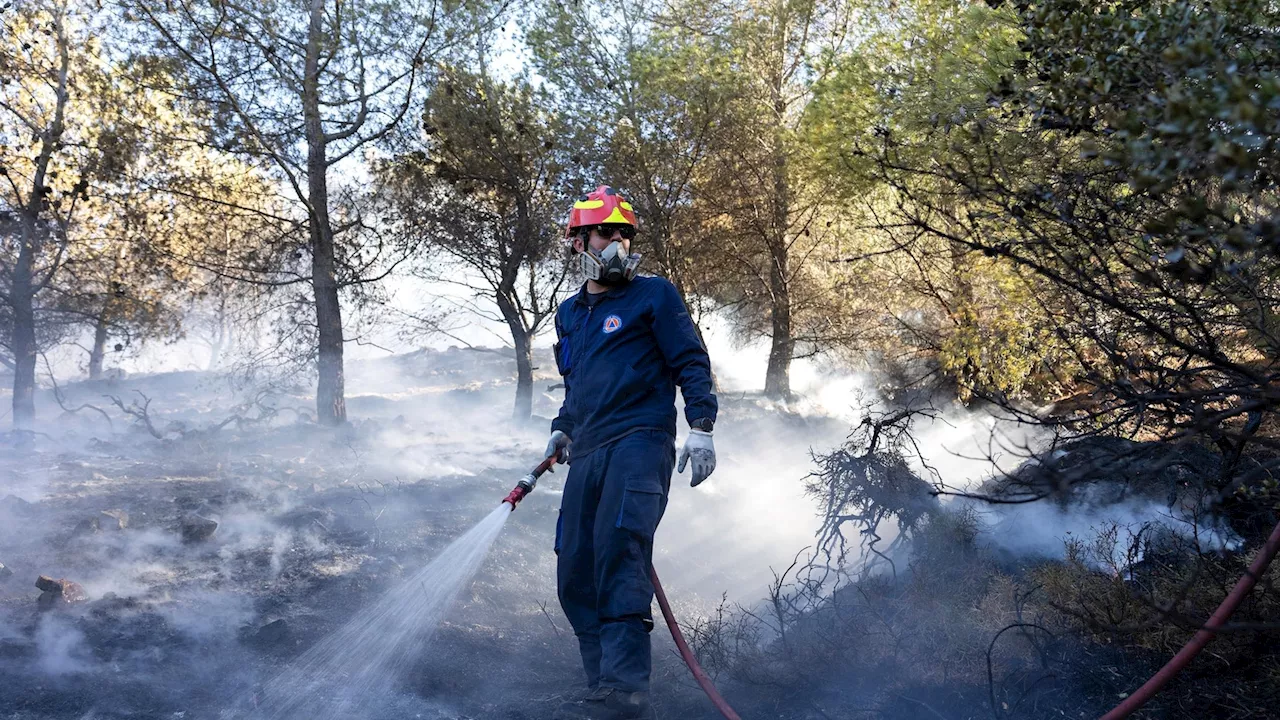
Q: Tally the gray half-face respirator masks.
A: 1